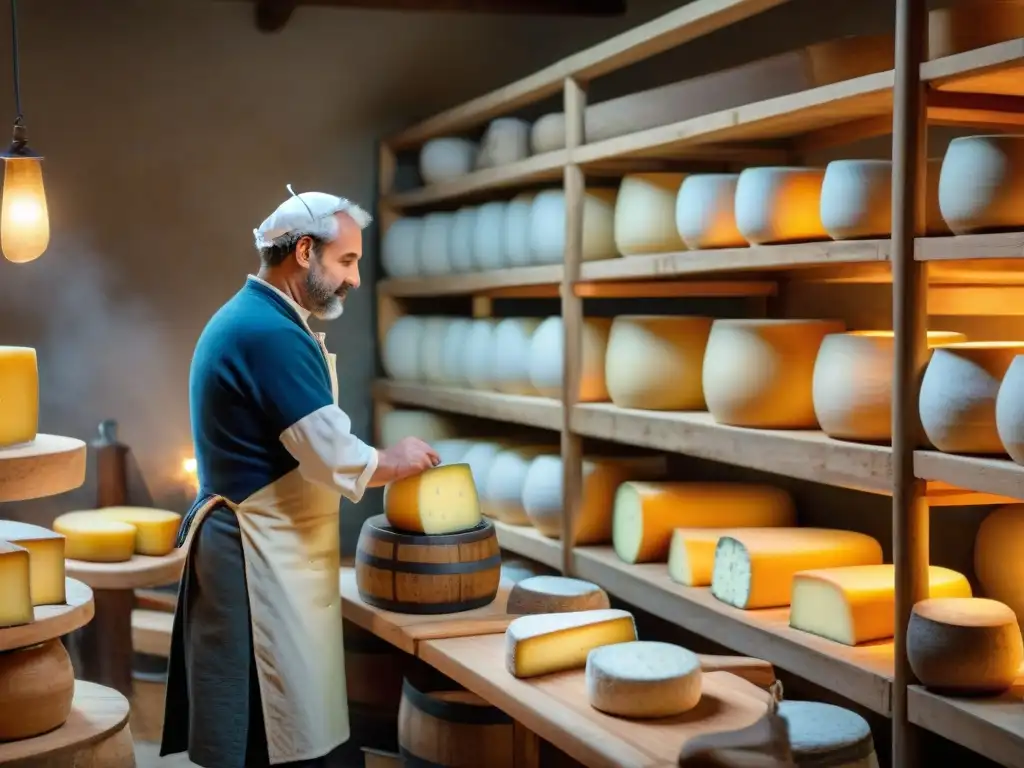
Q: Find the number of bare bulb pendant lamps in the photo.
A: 1